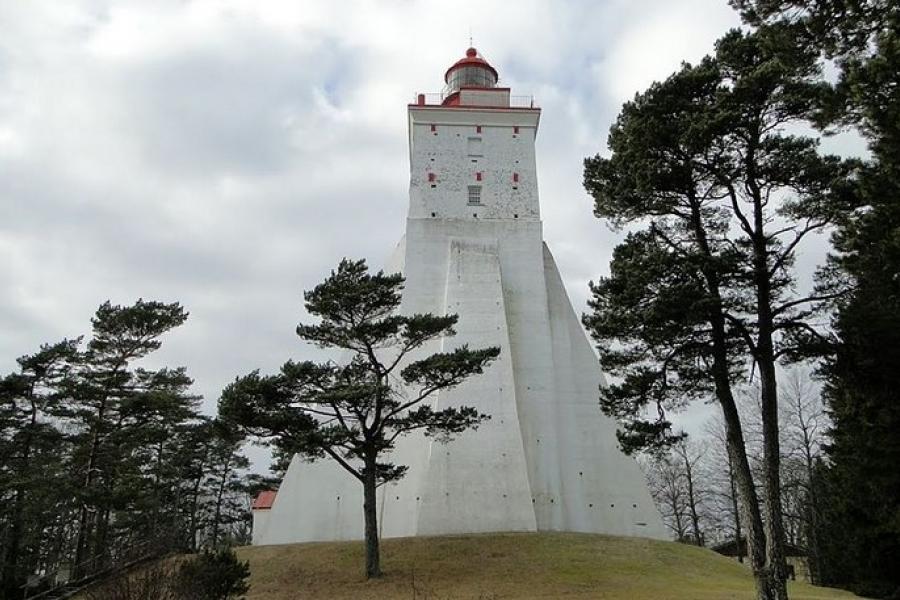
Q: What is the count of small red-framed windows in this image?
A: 6